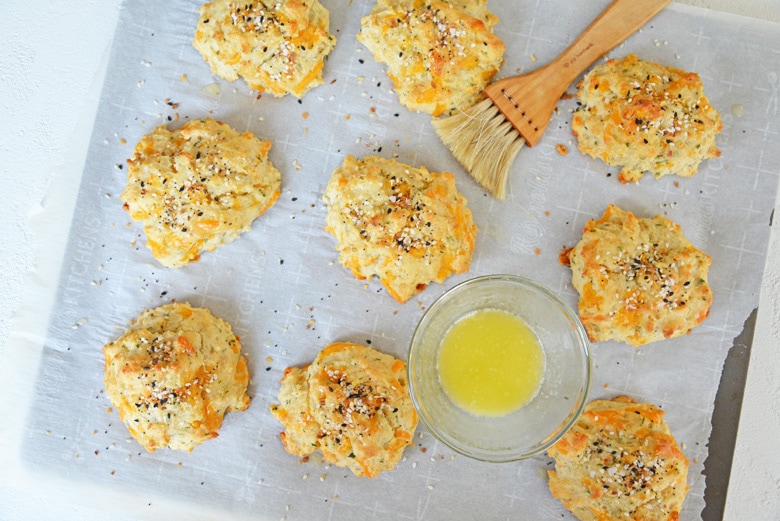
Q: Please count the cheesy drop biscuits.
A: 9